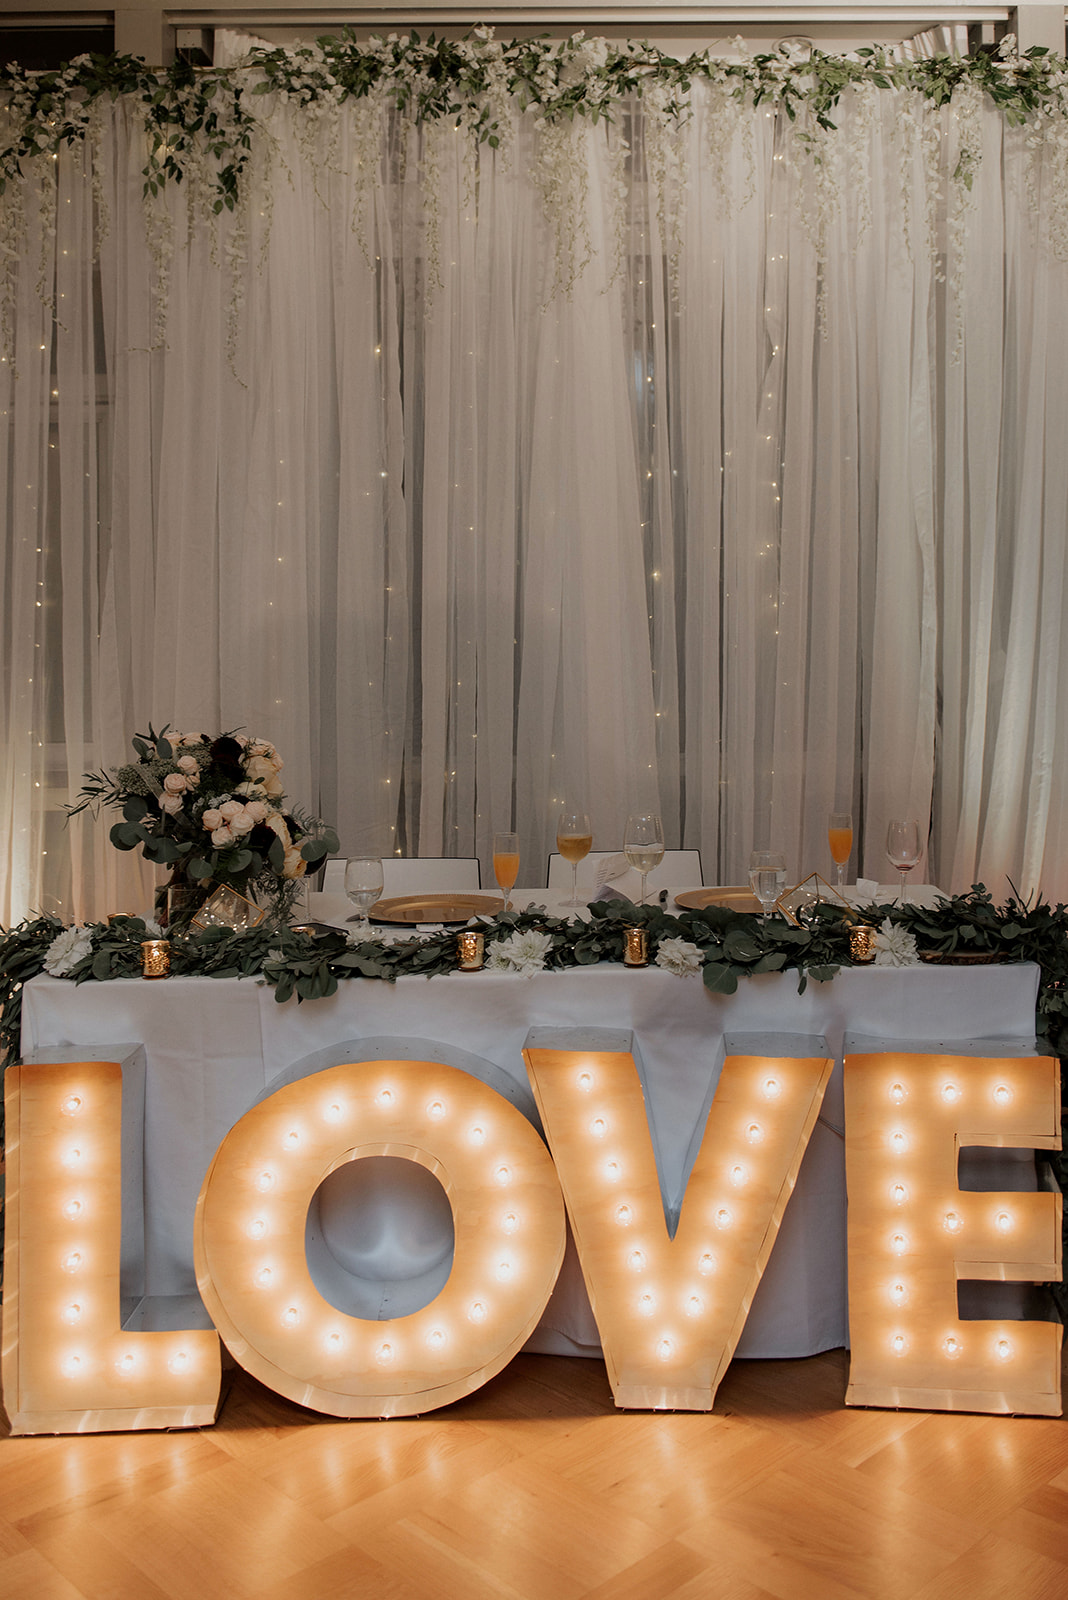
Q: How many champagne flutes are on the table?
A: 2